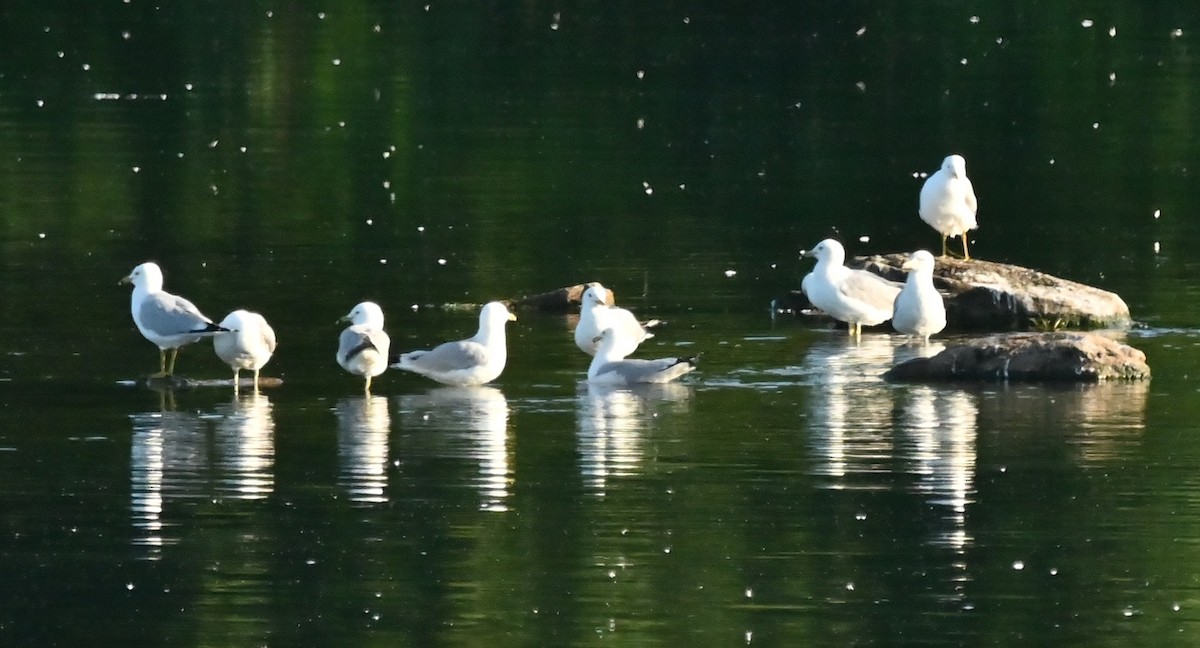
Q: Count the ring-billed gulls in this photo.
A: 9